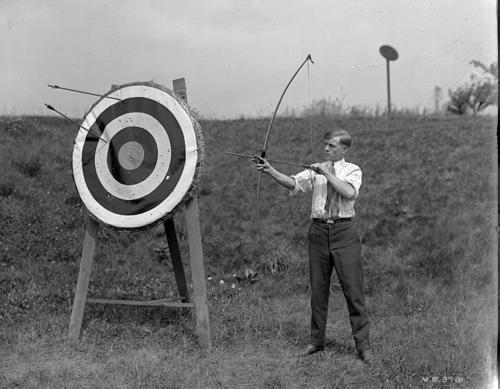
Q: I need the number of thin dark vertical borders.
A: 1